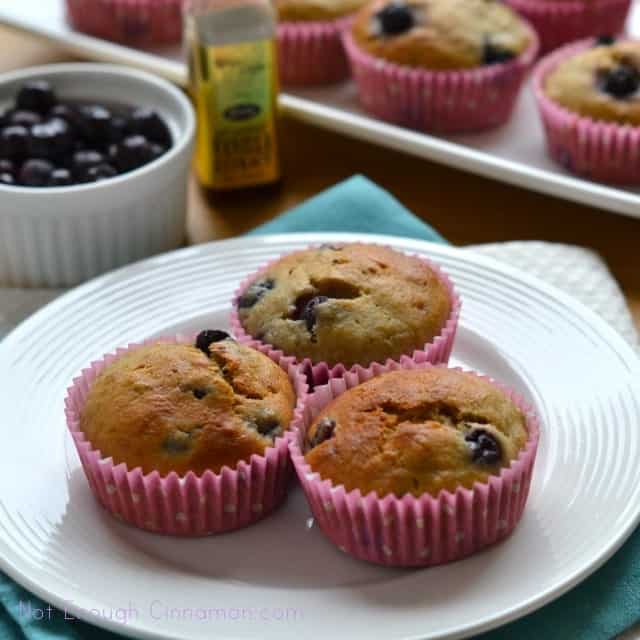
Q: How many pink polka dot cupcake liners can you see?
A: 8